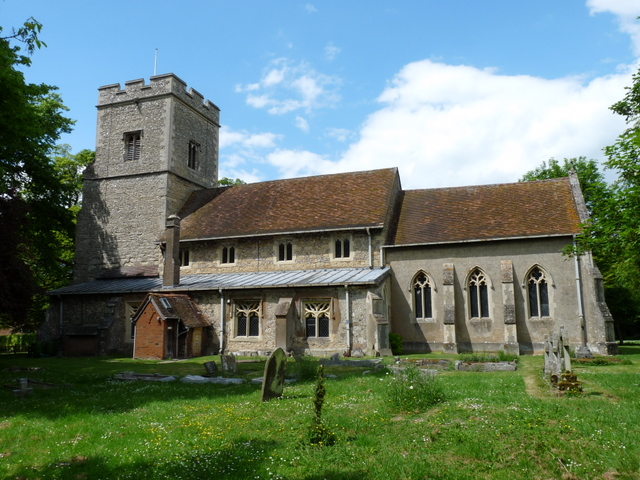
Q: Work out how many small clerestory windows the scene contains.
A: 4